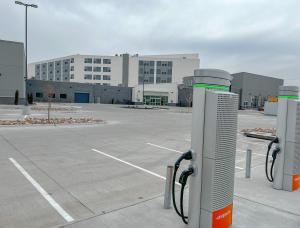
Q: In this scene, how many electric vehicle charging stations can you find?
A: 2